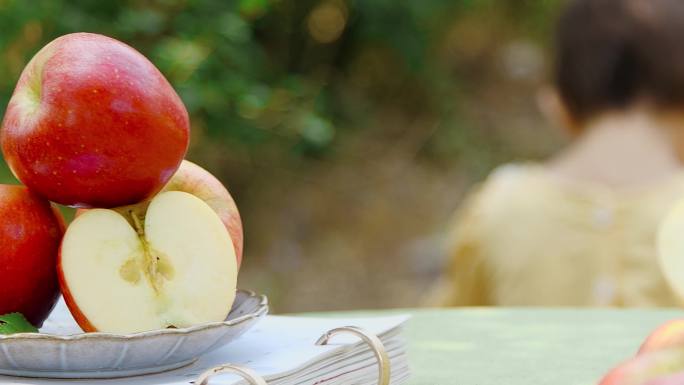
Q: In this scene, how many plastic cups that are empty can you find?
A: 0